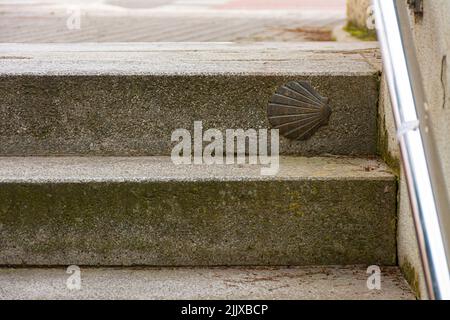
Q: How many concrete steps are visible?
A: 3